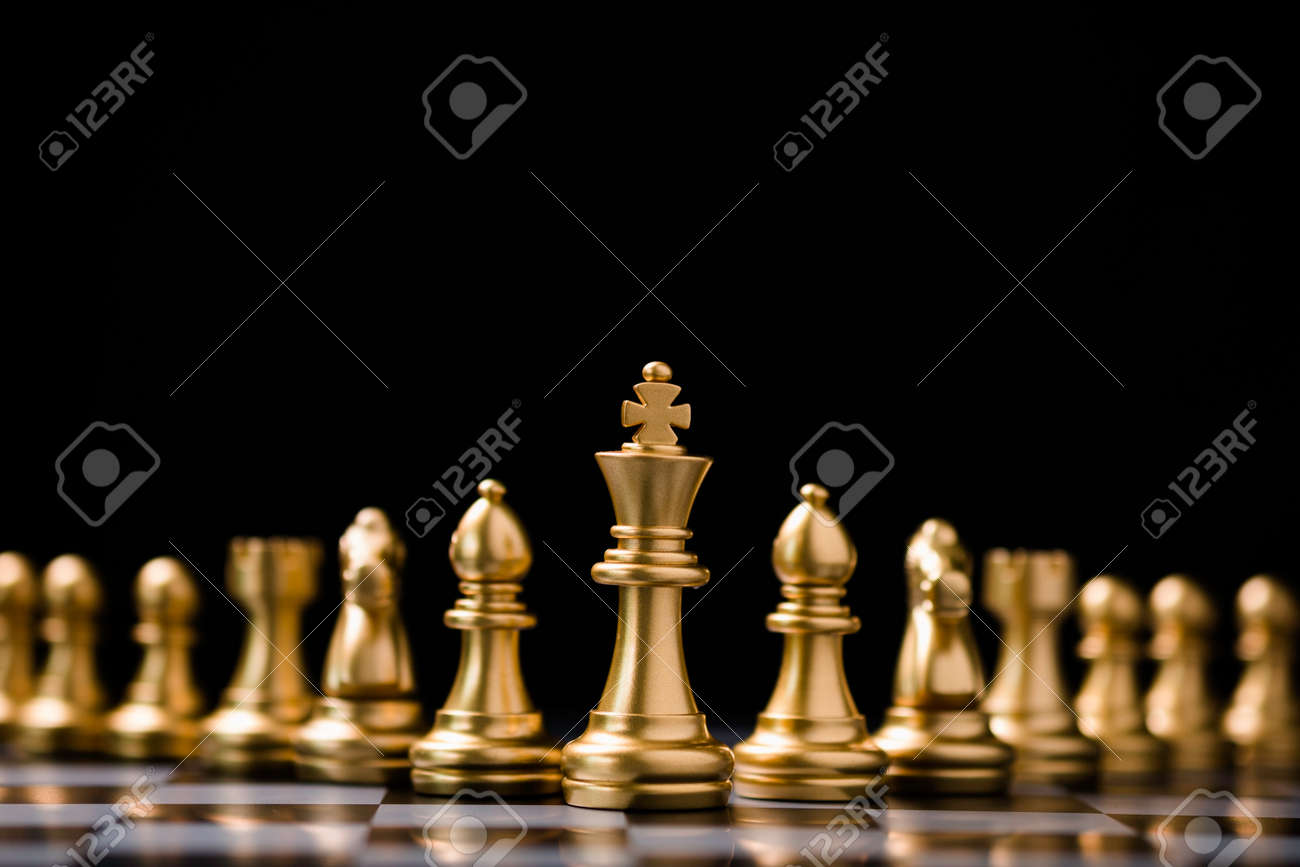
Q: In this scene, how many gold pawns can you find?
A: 6